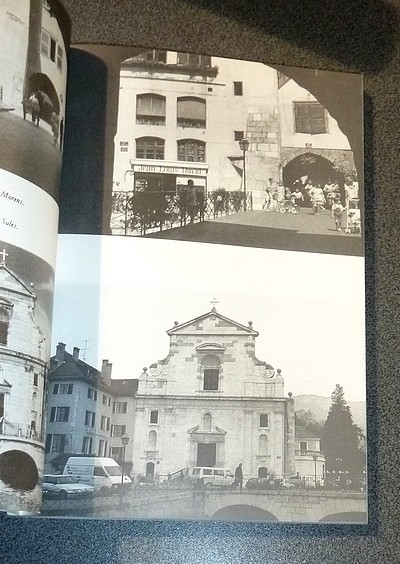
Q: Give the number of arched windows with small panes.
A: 2